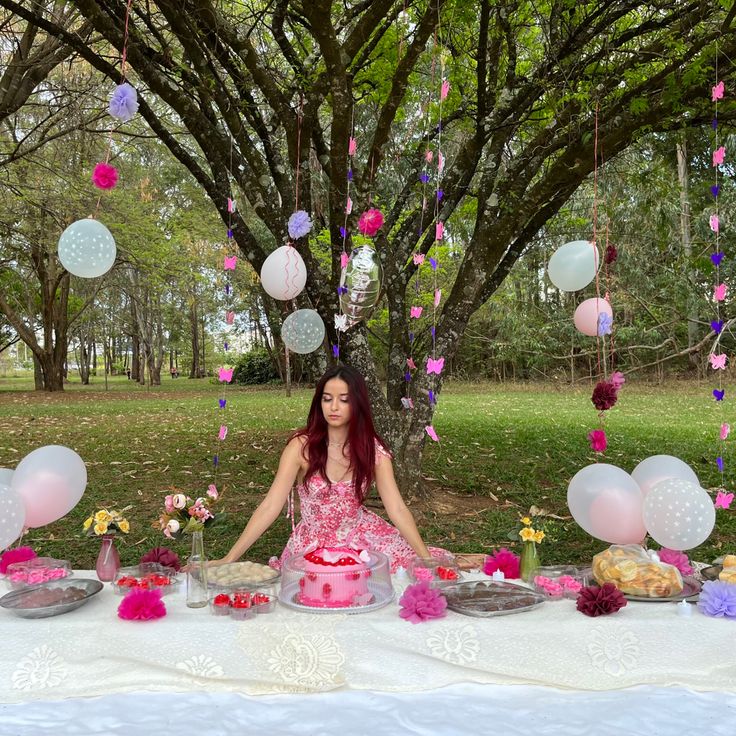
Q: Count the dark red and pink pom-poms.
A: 13